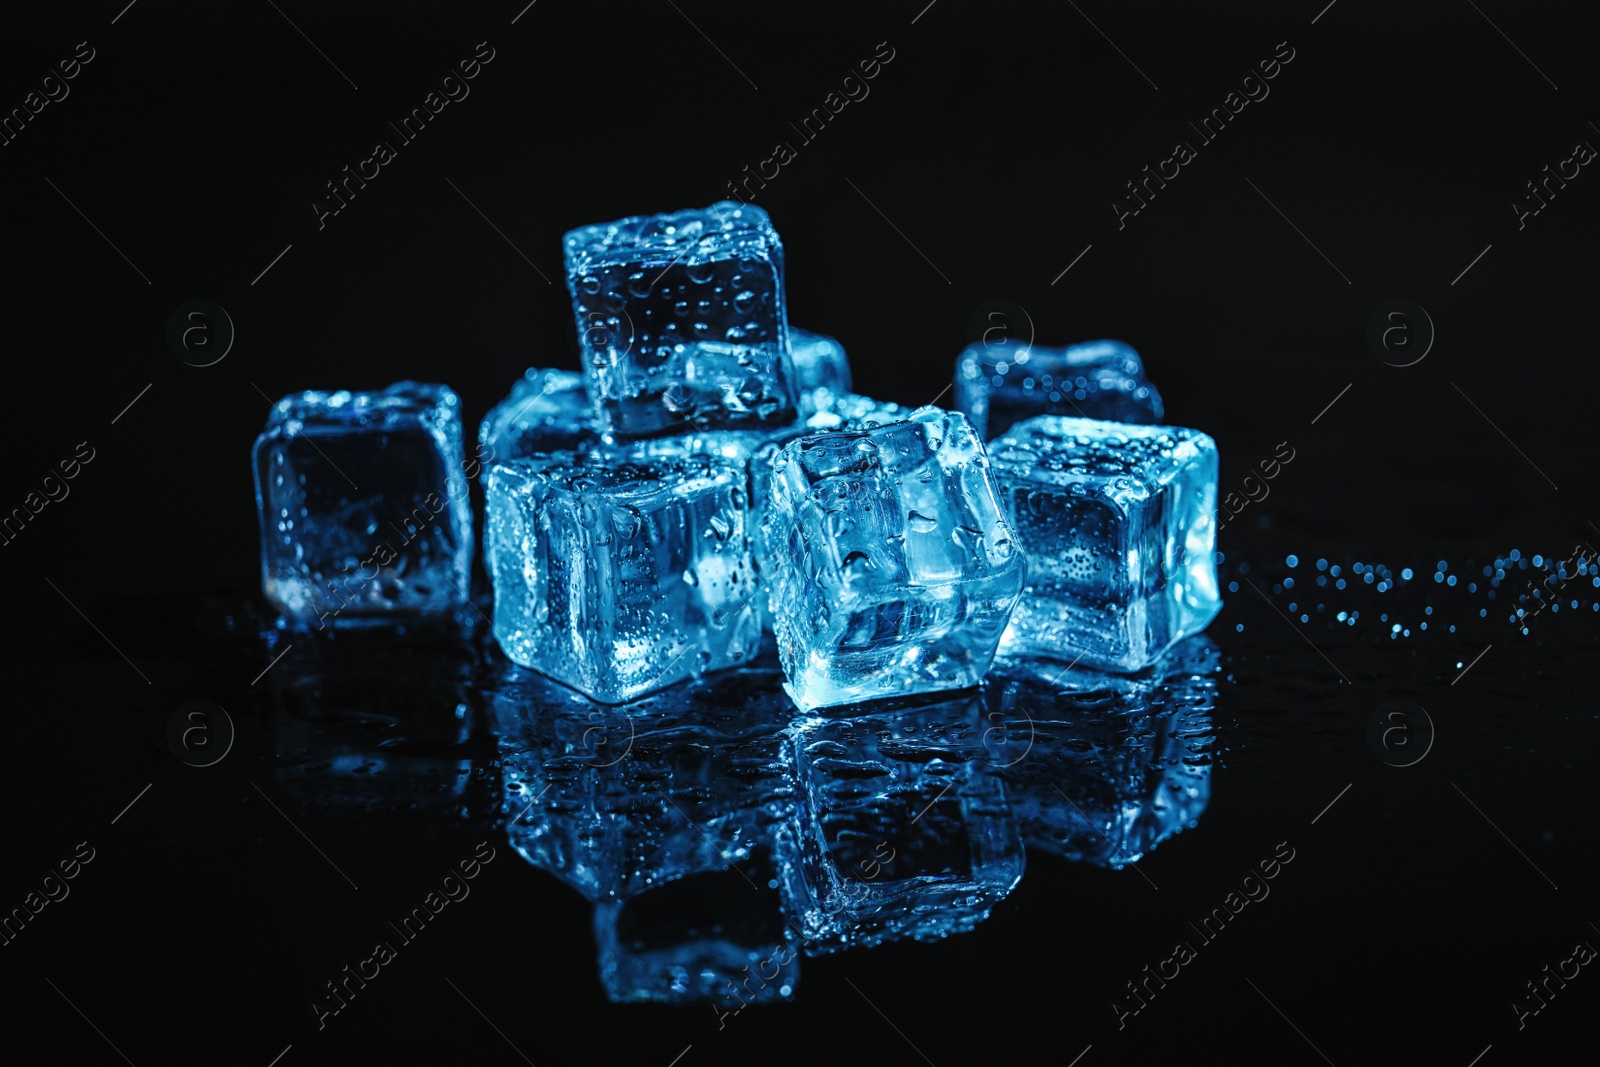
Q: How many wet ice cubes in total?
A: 9